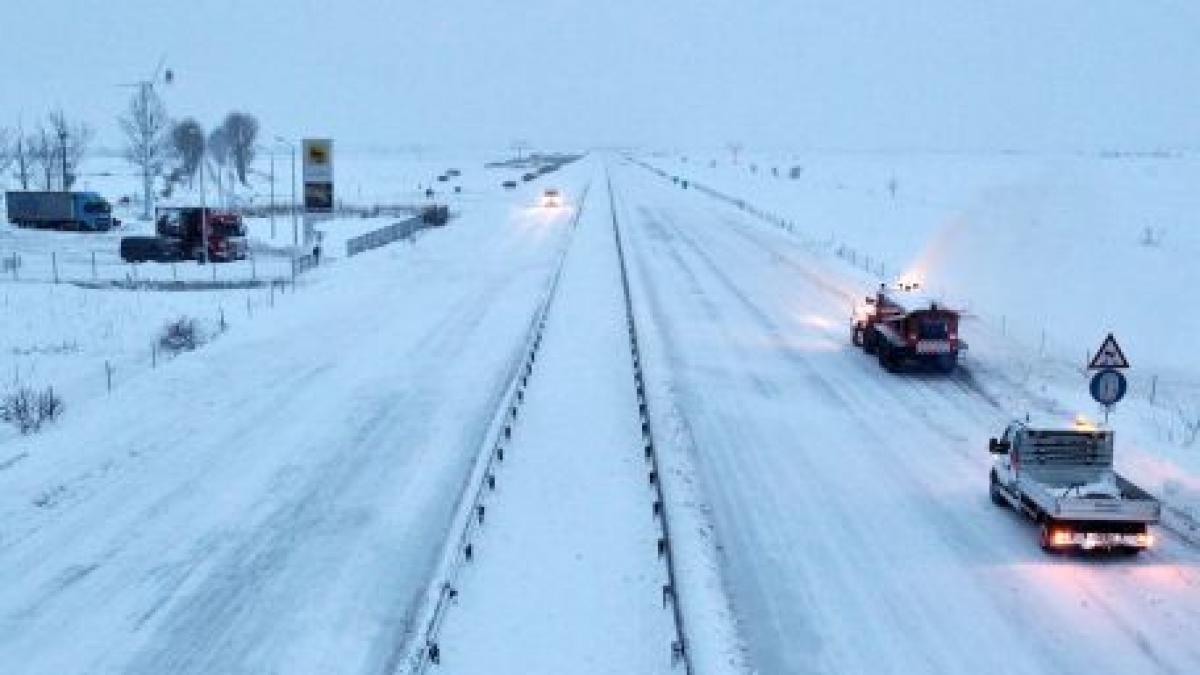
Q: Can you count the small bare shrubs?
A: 2